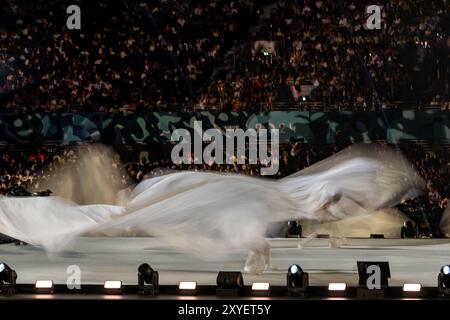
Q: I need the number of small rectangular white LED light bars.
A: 6